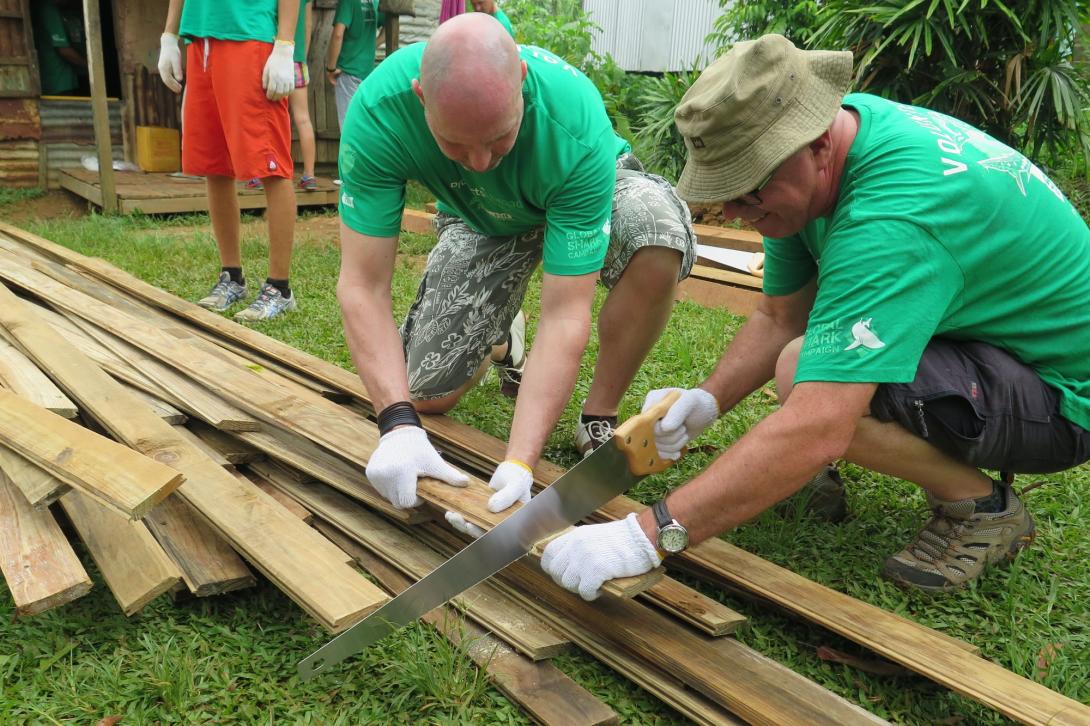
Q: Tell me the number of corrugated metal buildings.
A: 2